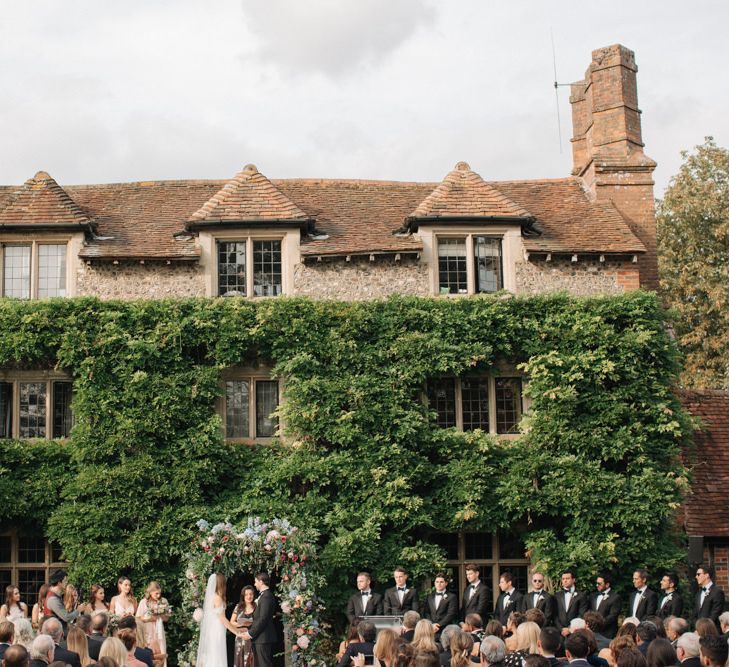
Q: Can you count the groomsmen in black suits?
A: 11